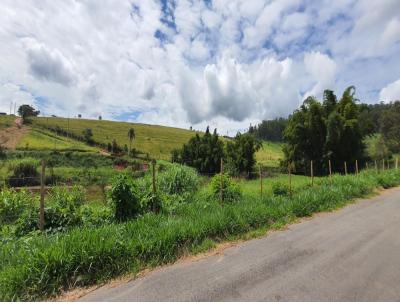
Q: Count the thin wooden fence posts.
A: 14